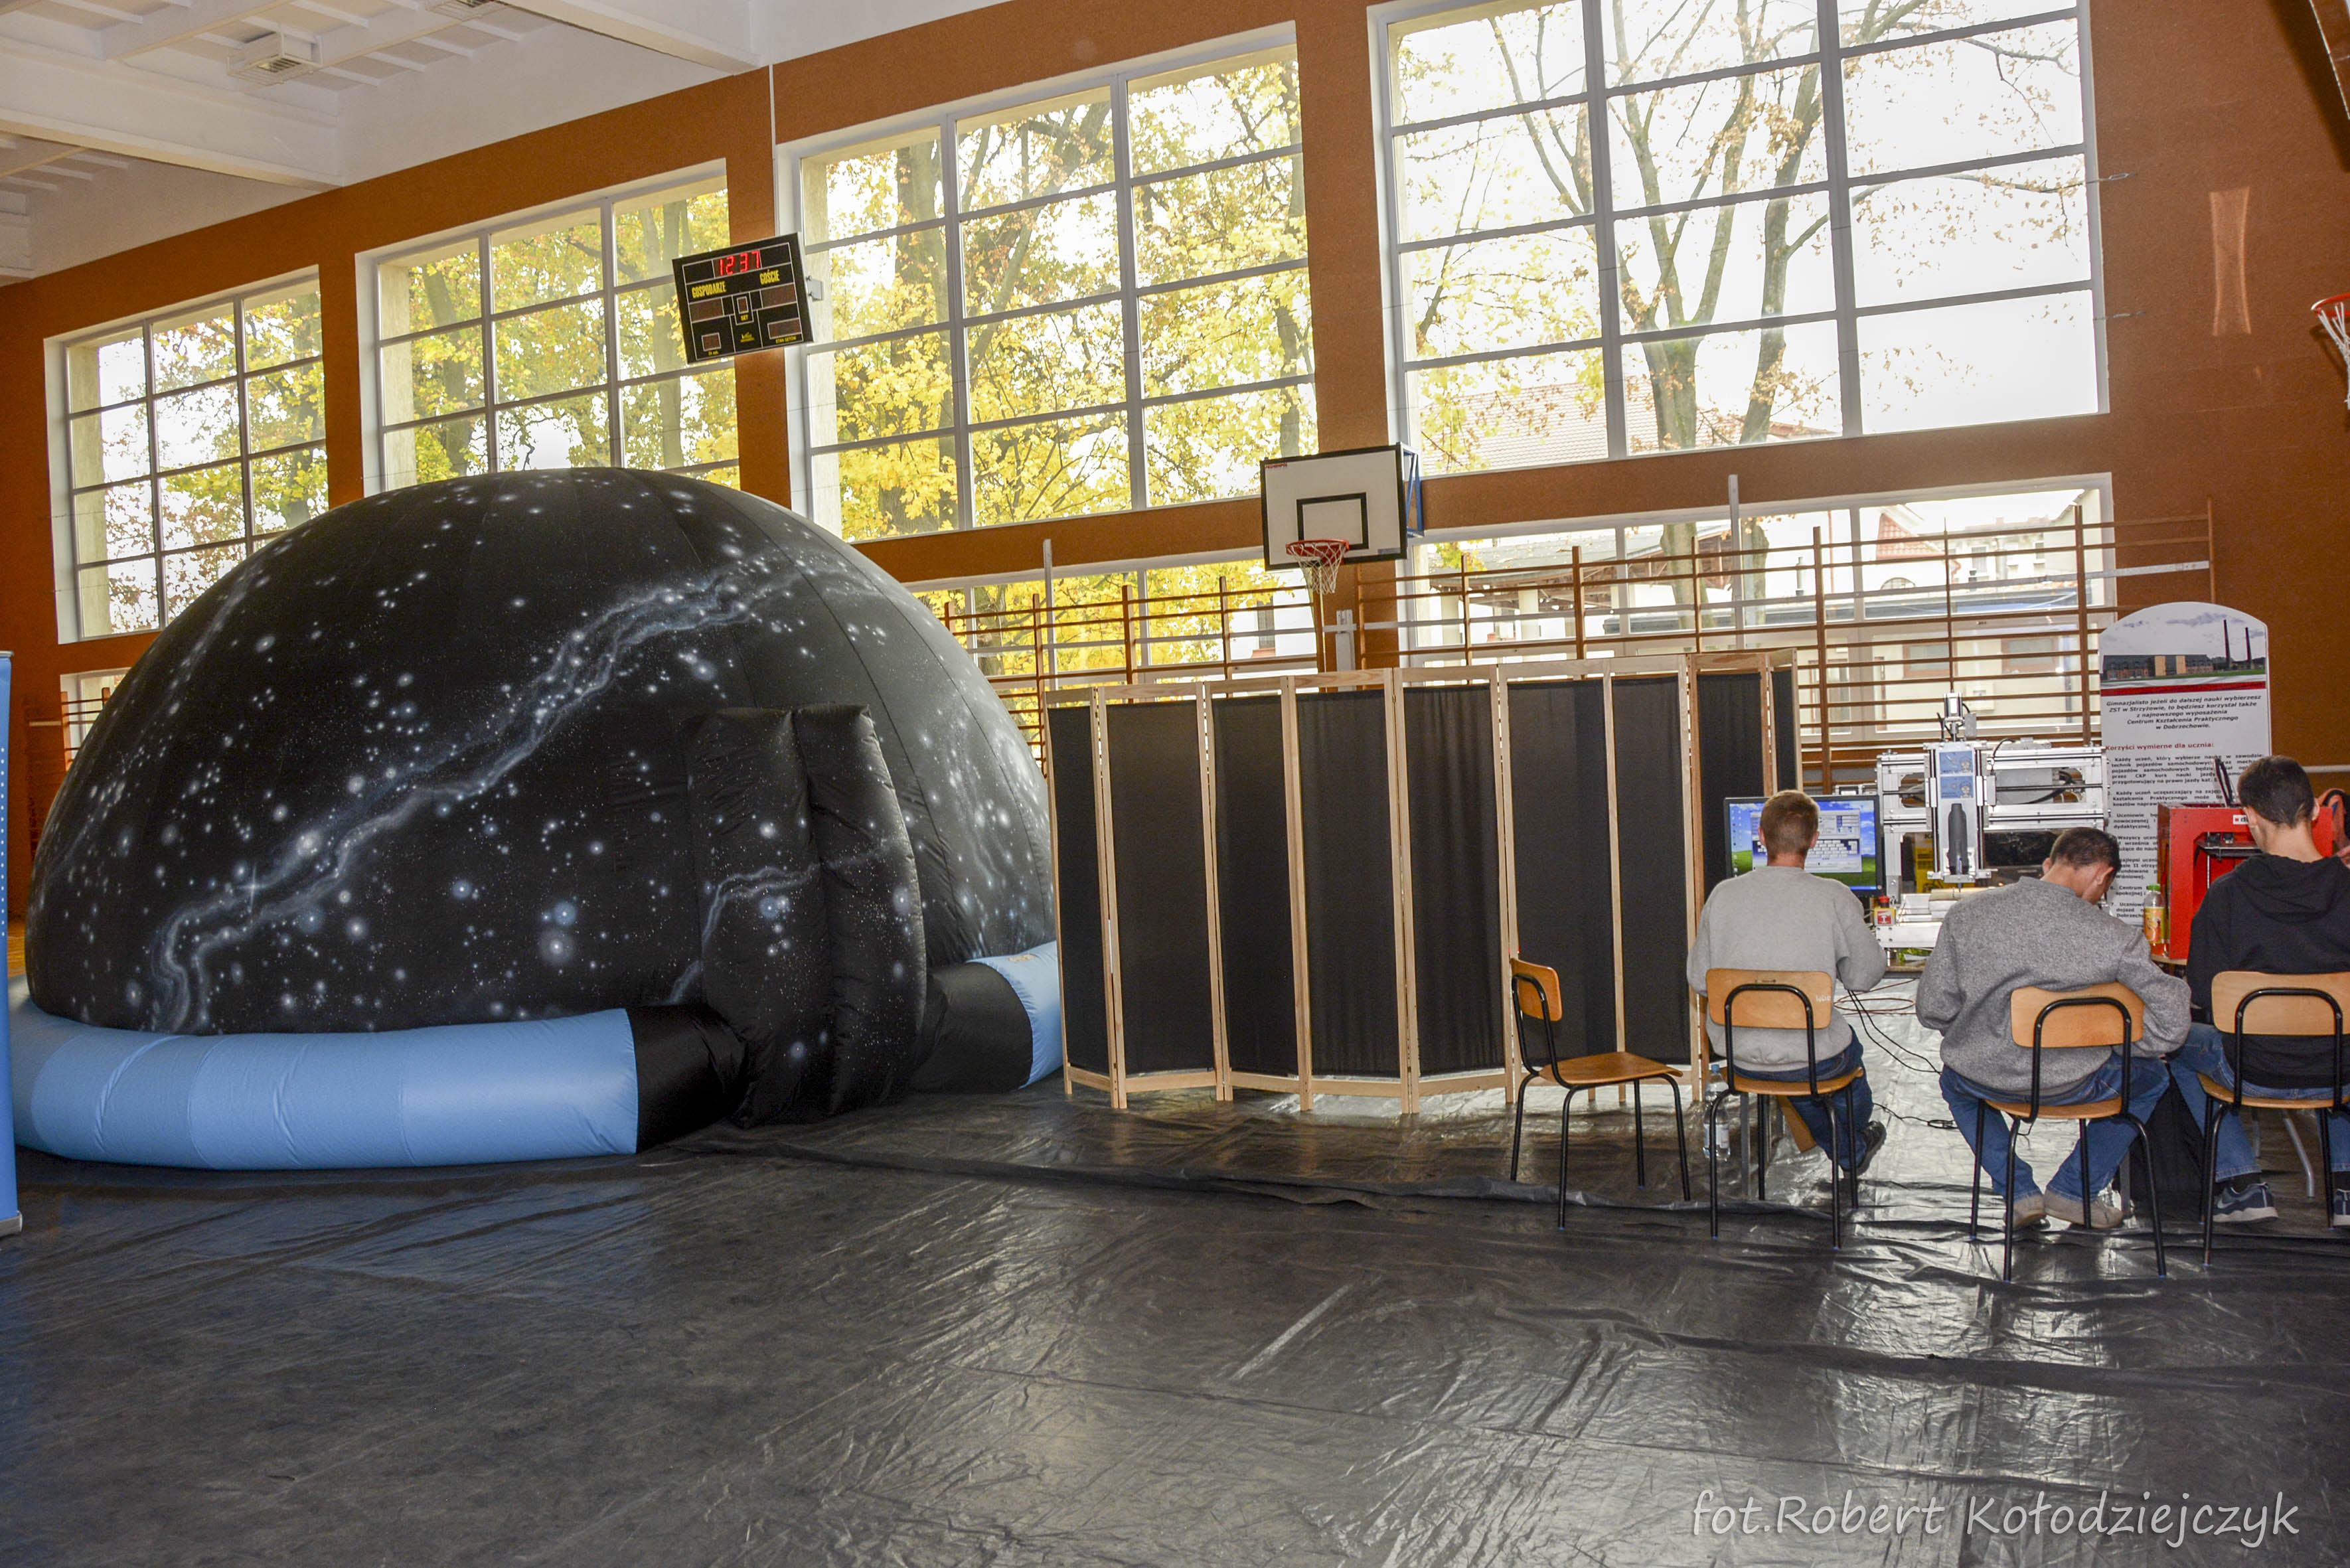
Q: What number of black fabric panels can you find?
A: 9